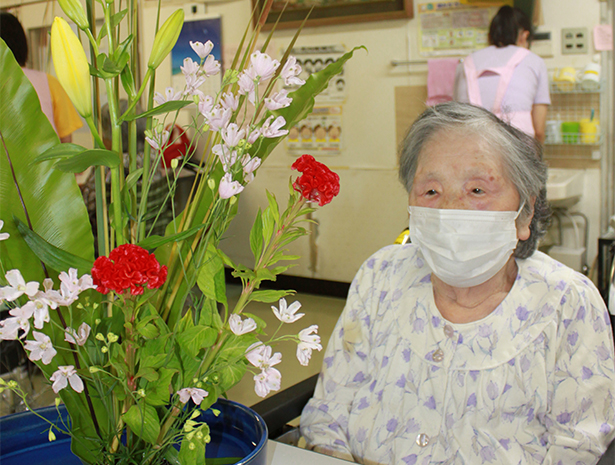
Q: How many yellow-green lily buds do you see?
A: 3